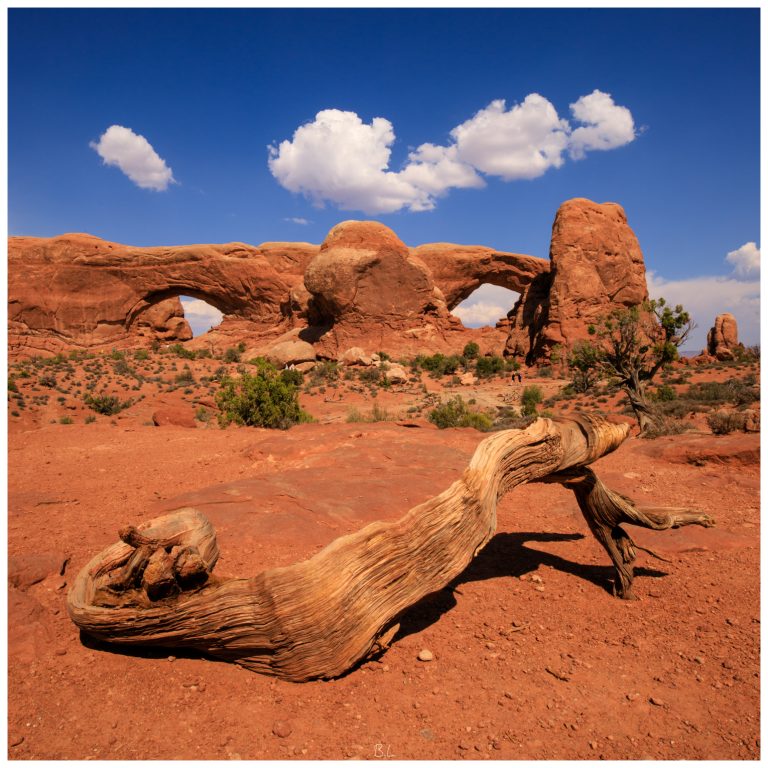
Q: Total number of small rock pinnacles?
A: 1